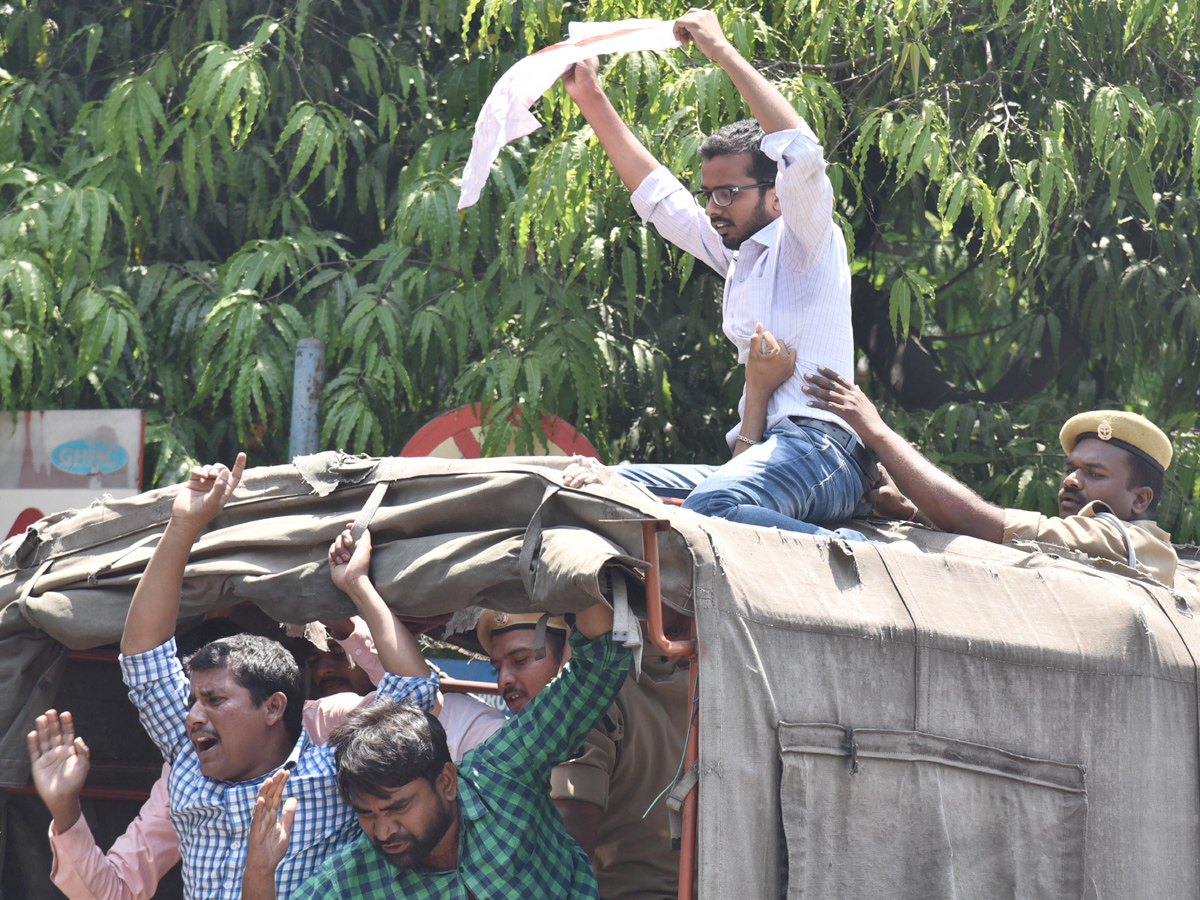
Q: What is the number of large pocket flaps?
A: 1